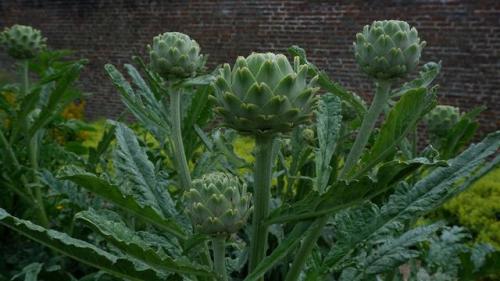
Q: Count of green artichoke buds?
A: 6